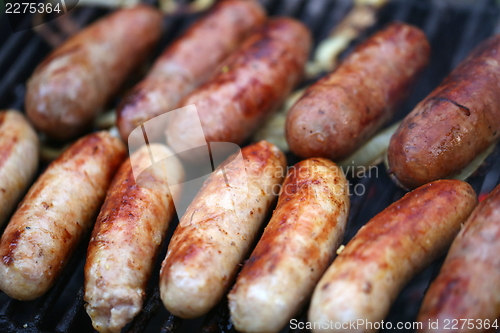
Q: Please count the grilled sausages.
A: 12